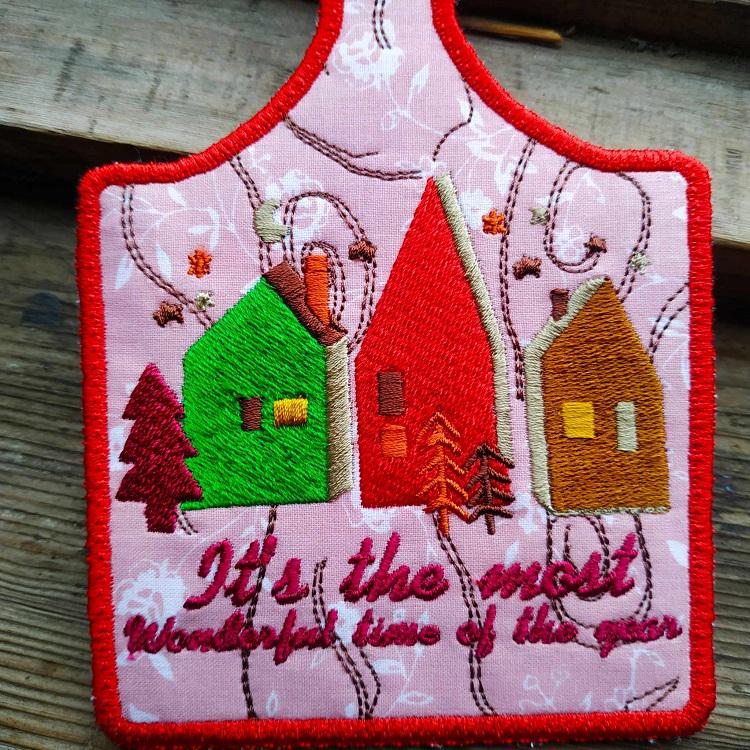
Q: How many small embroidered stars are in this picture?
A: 9